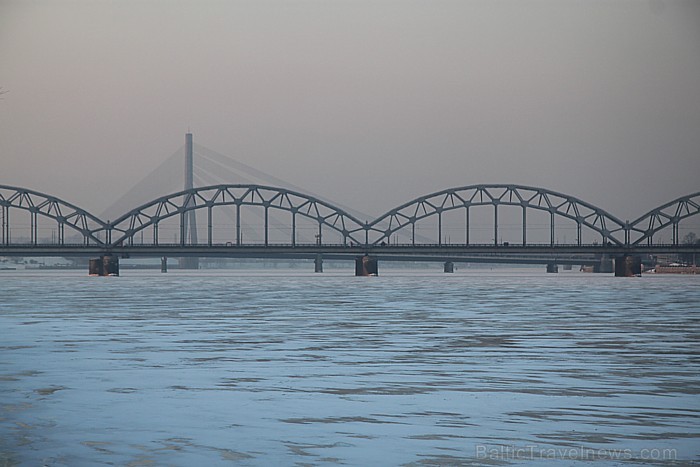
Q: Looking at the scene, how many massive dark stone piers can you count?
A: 3